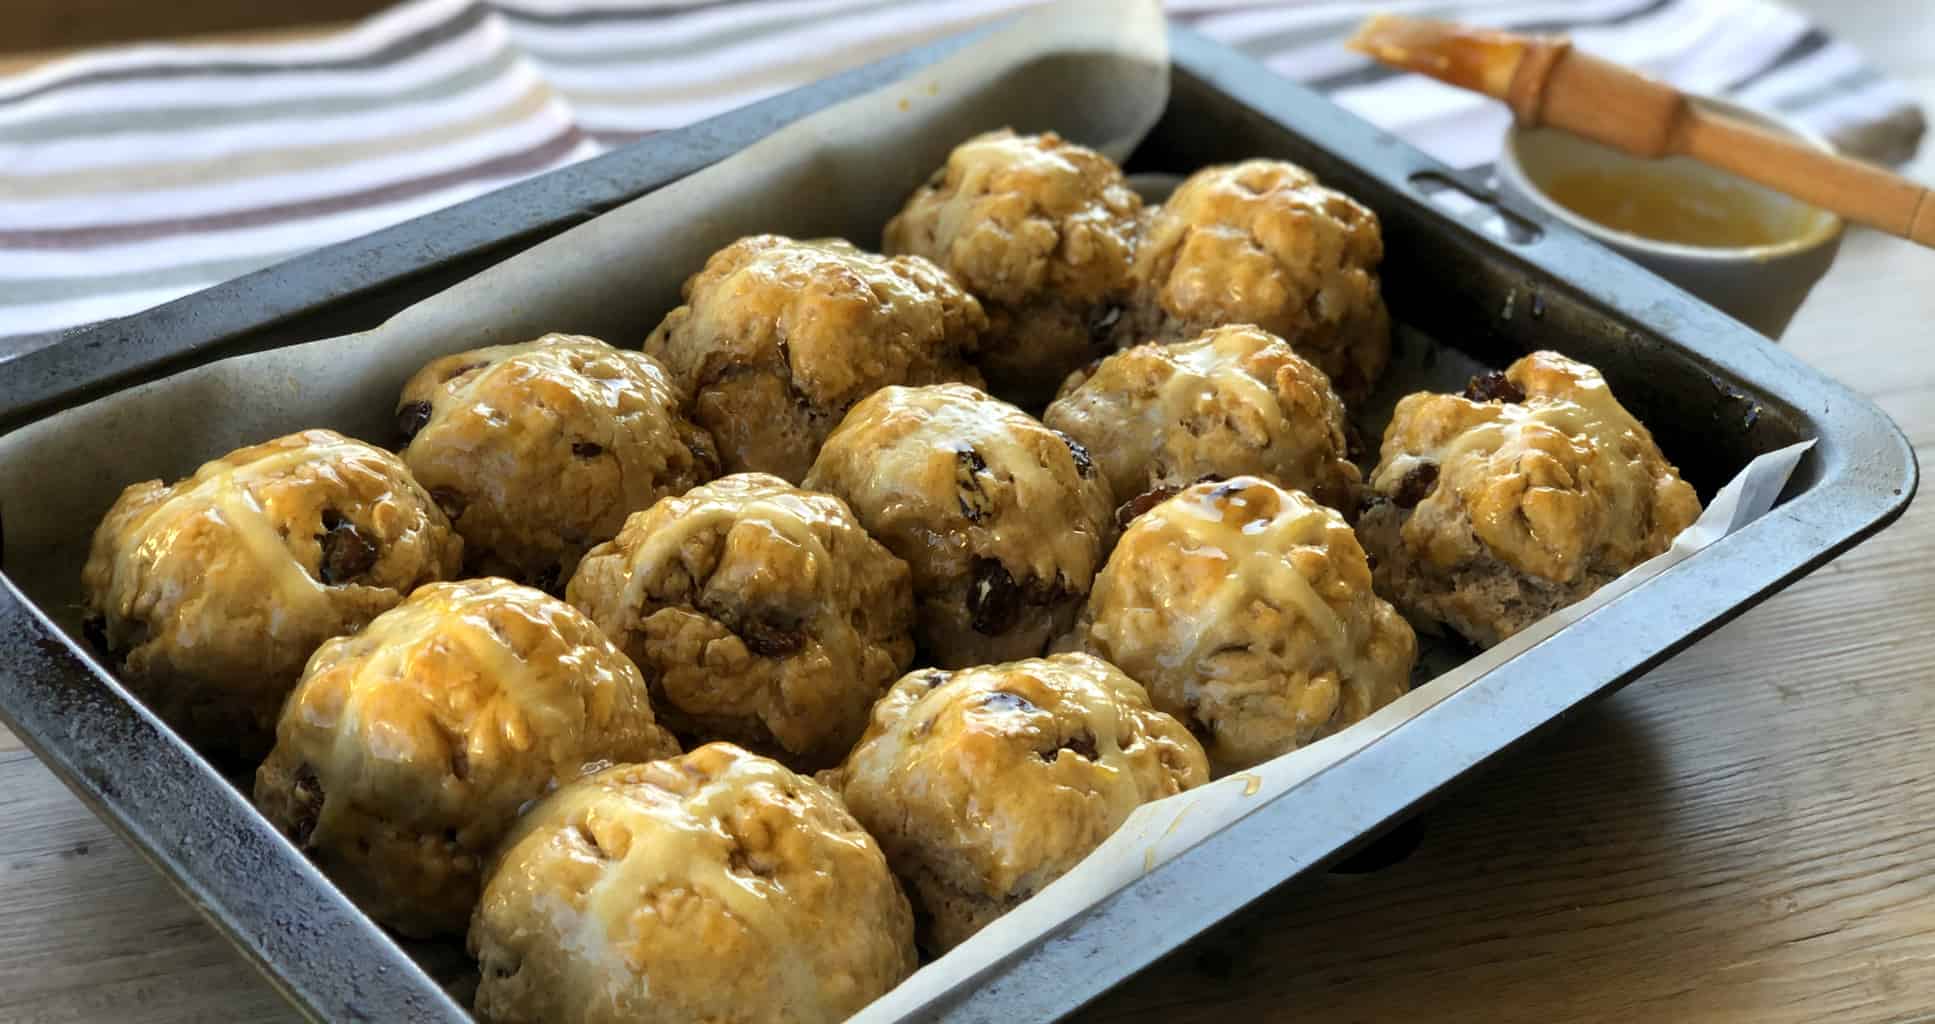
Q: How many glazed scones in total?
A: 13